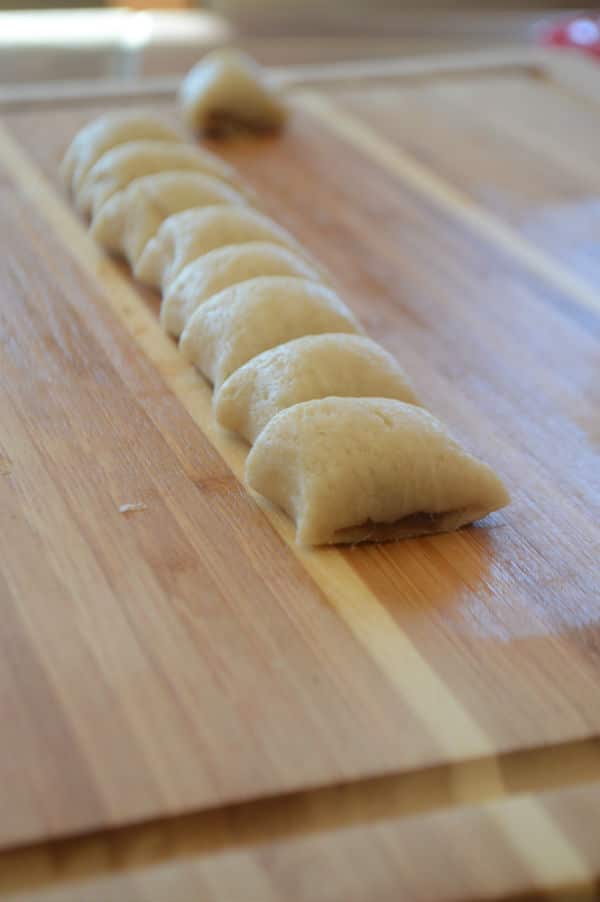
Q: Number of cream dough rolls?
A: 9